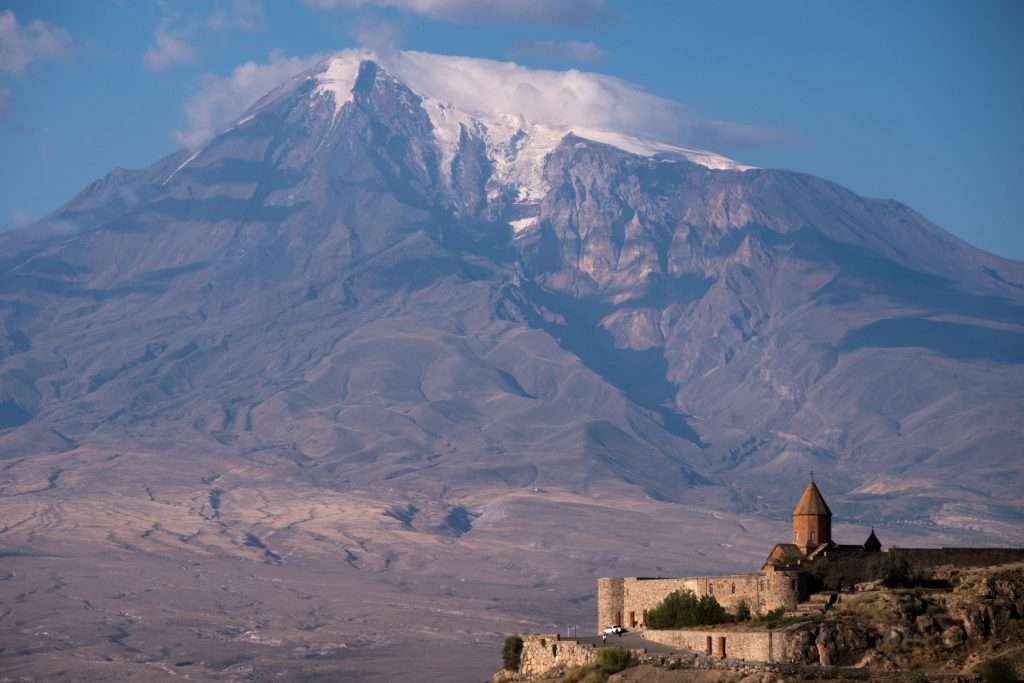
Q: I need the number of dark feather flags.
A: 0